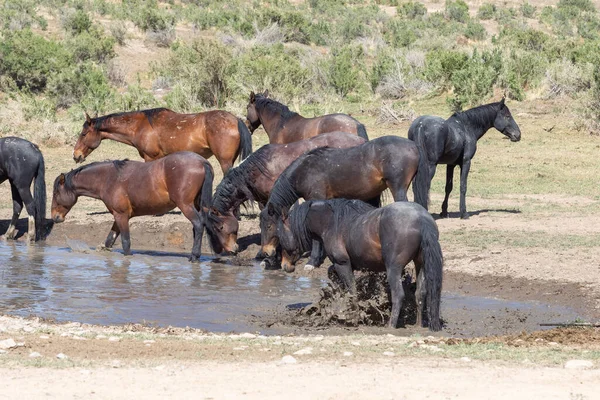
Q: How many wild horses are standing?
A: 8